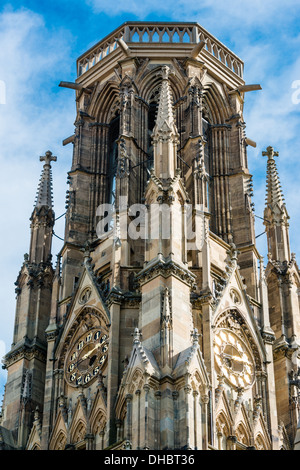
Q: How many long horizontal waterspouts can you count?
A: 6